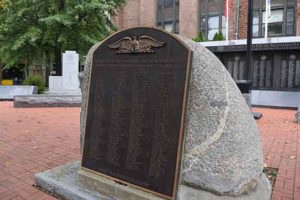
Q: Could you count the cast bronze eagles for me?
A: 1